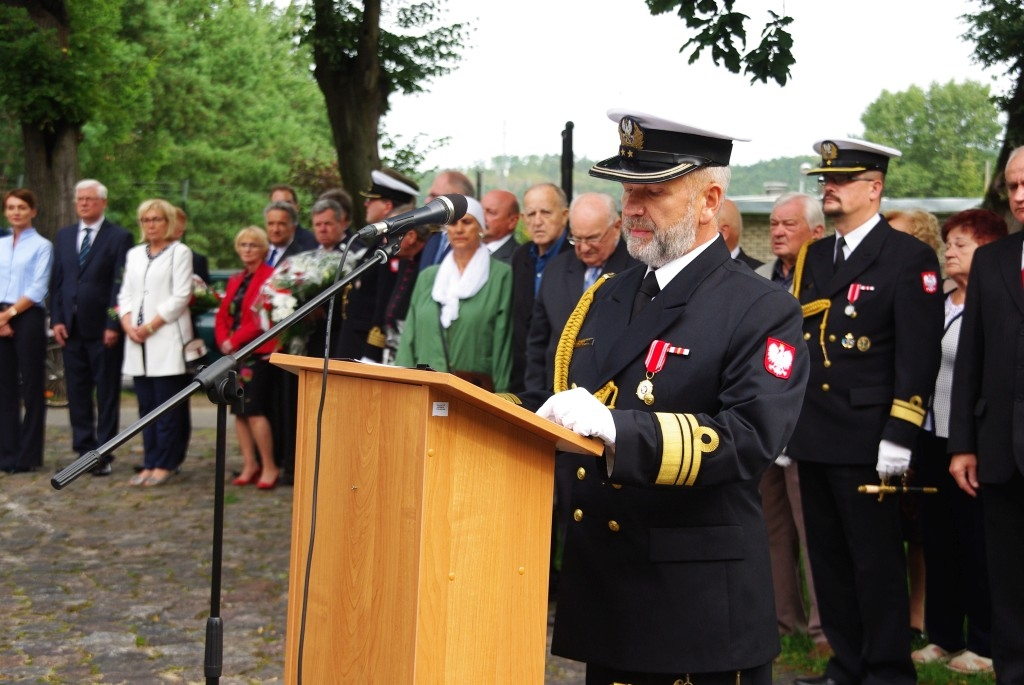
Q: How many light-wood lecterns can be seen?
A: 1